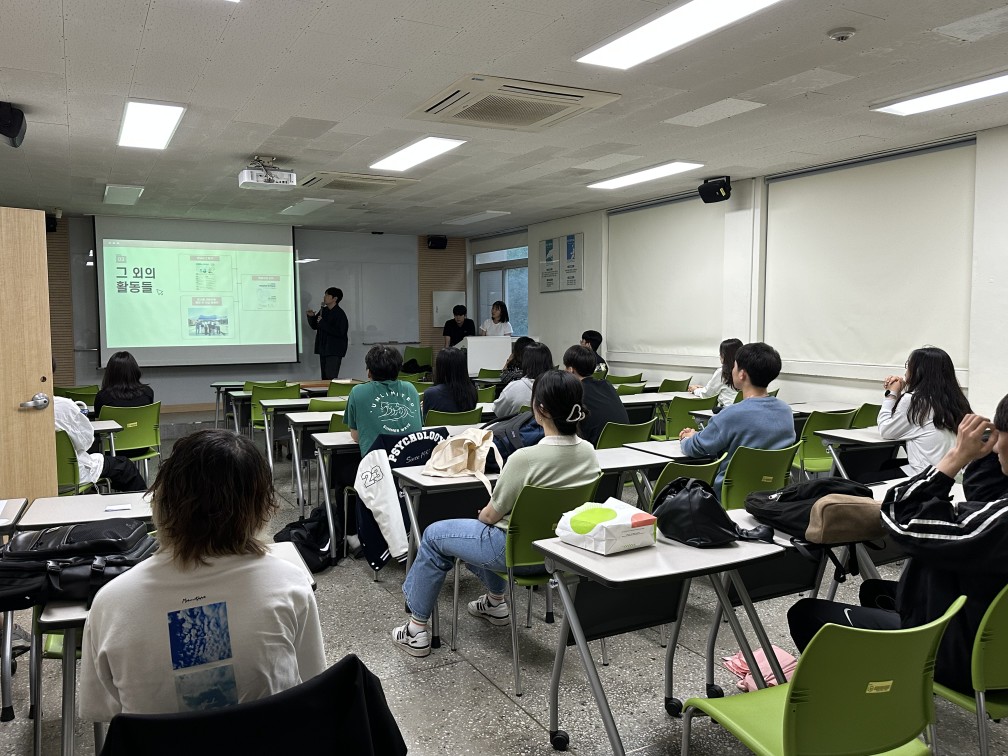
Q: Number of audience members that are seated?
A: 14